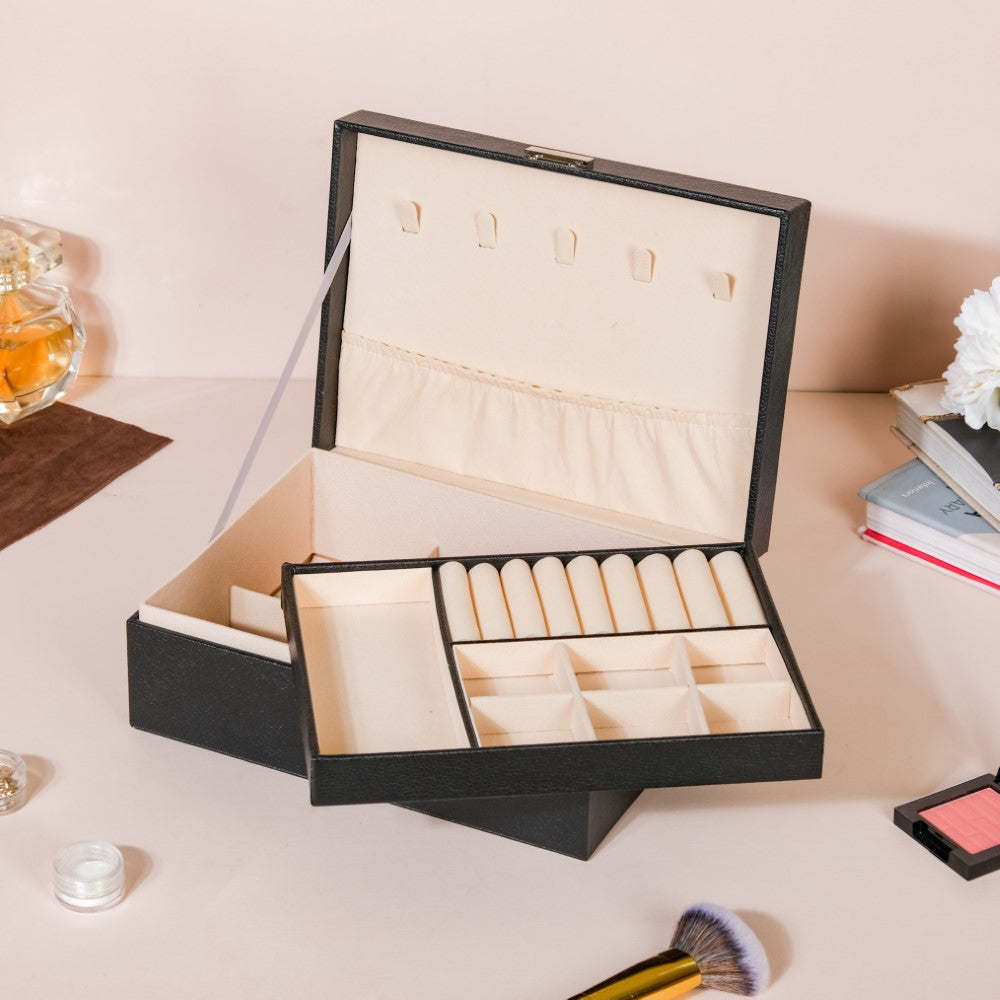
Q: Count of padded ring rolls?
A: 9